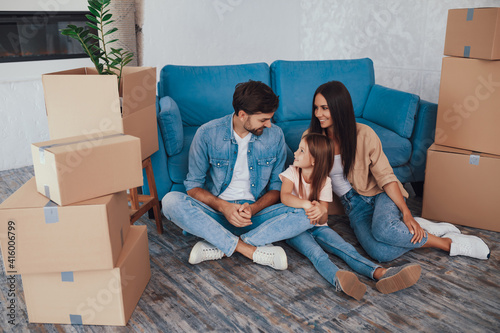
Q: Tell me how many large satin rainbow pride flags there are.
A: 0